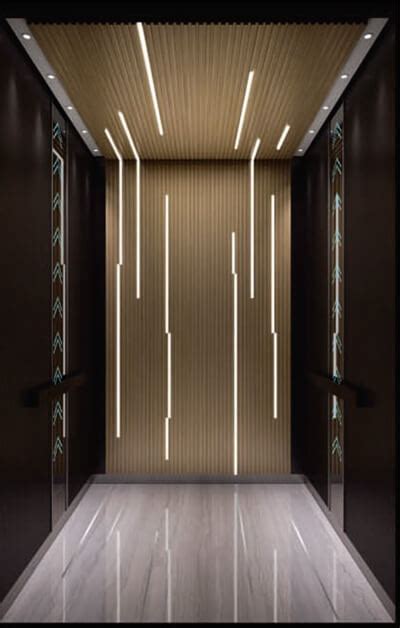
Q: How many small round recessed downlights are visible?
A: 10